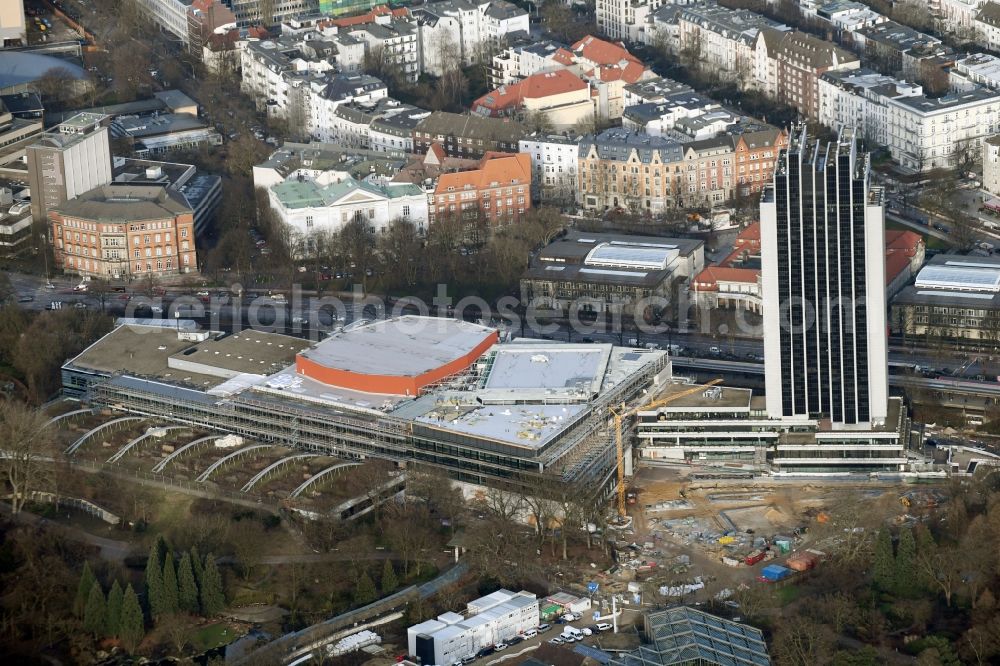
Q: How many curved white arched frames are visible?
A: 7